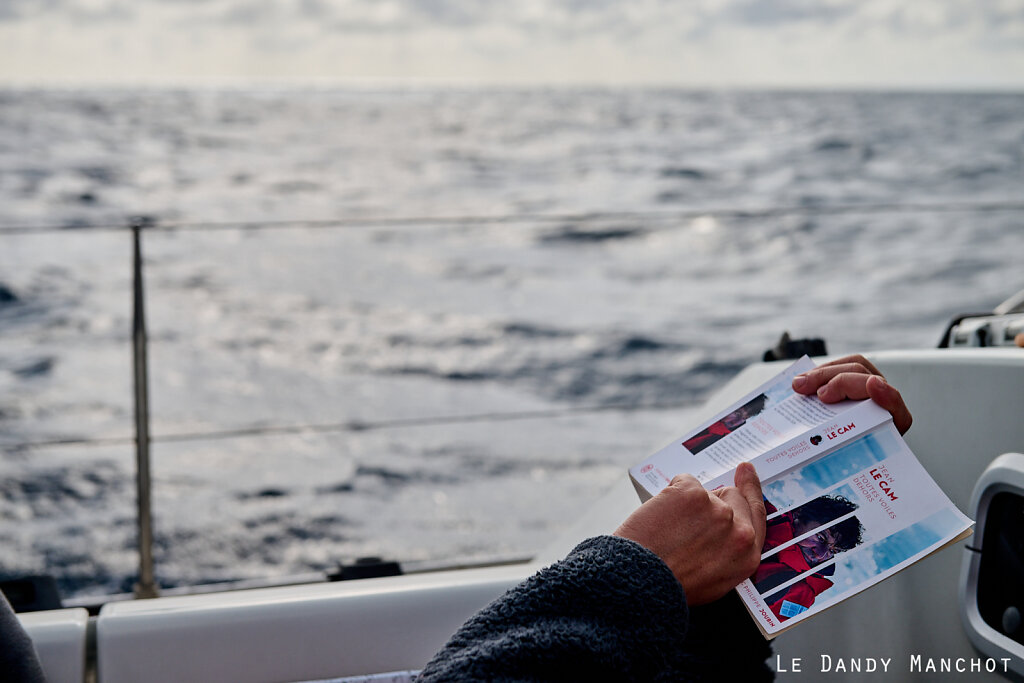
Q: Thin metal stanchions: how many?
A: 1